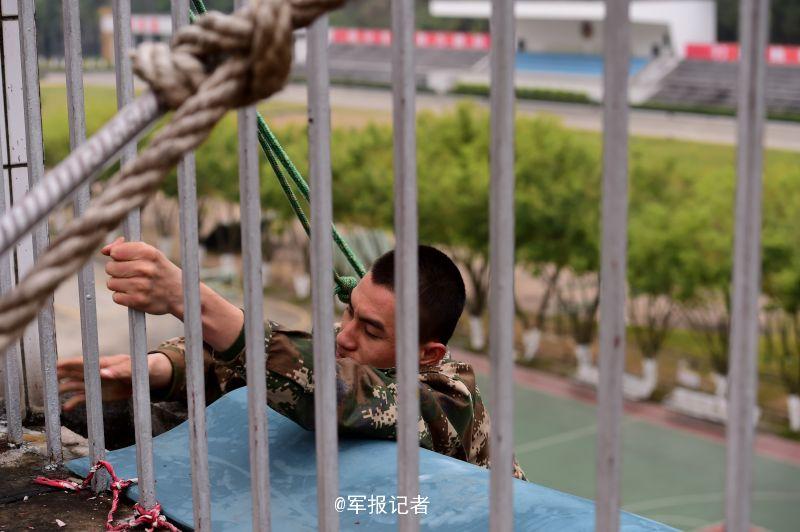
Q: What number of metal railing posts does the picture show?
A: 11